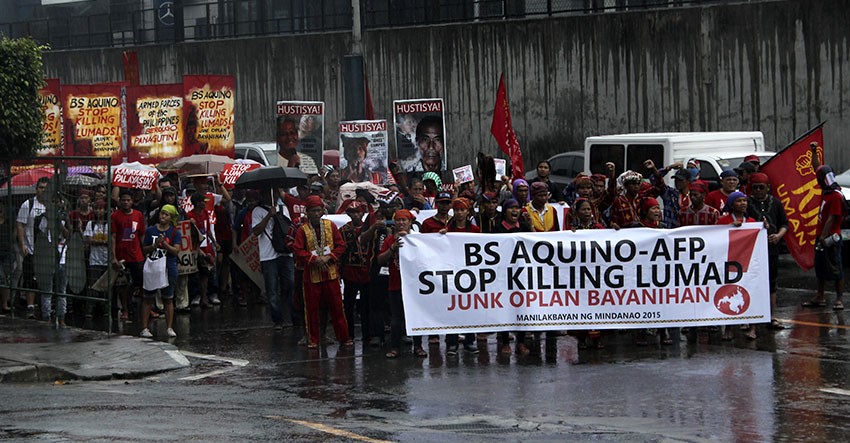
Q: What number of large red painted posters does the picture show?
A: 4